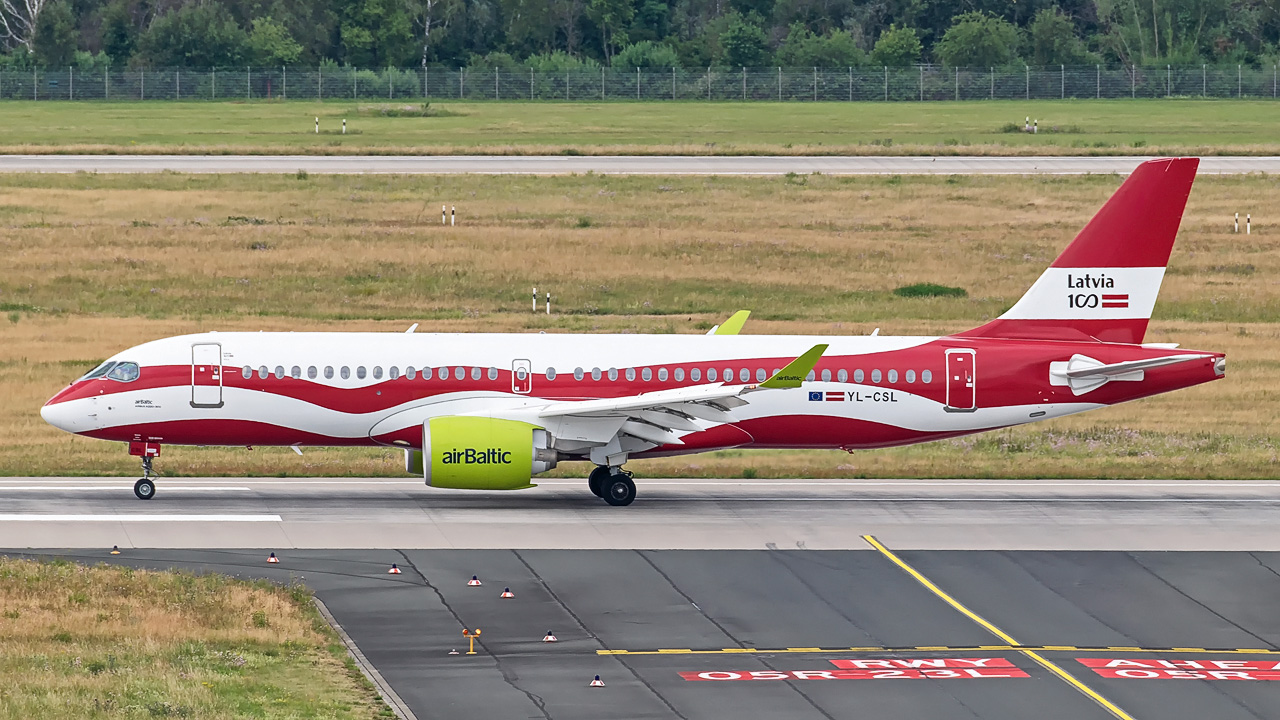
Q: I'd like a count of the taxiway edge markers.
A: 7